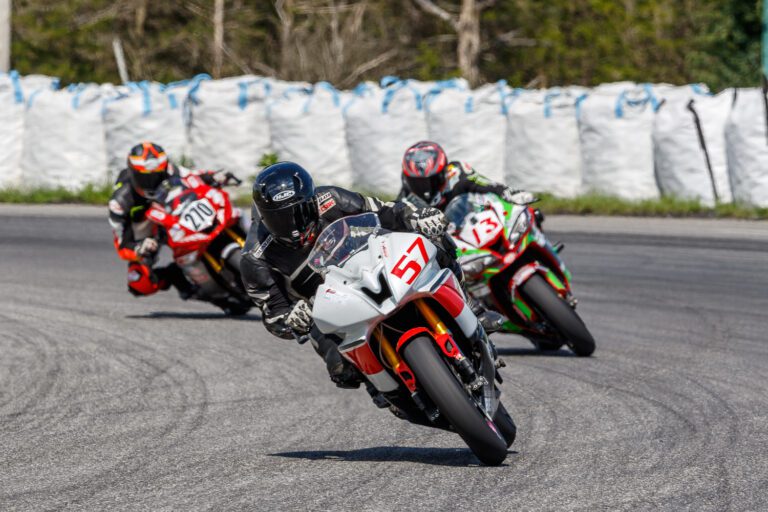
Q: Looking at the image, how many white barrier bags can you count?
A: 11